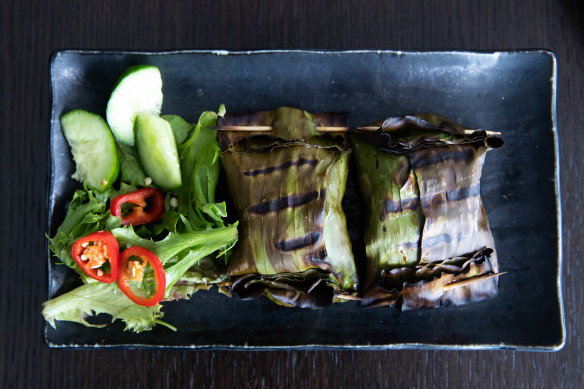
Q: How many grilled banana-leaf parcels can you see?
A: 2